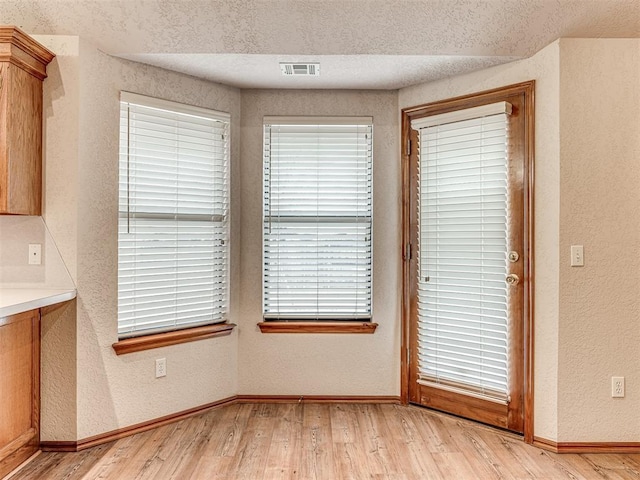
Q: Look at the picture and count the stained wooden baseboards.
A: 5